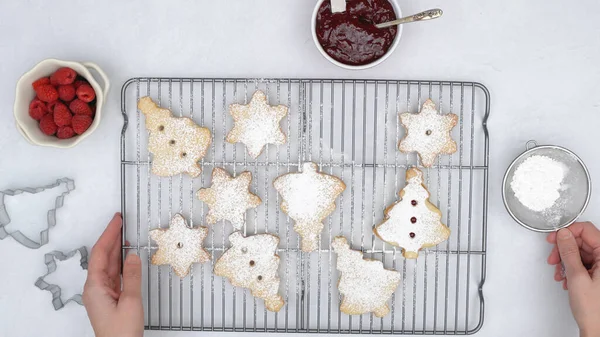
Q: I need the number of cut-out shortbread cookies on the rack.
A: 9